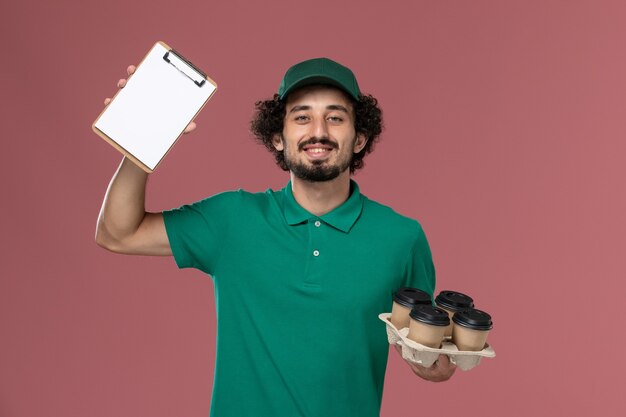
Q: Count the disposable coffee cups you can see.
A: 4